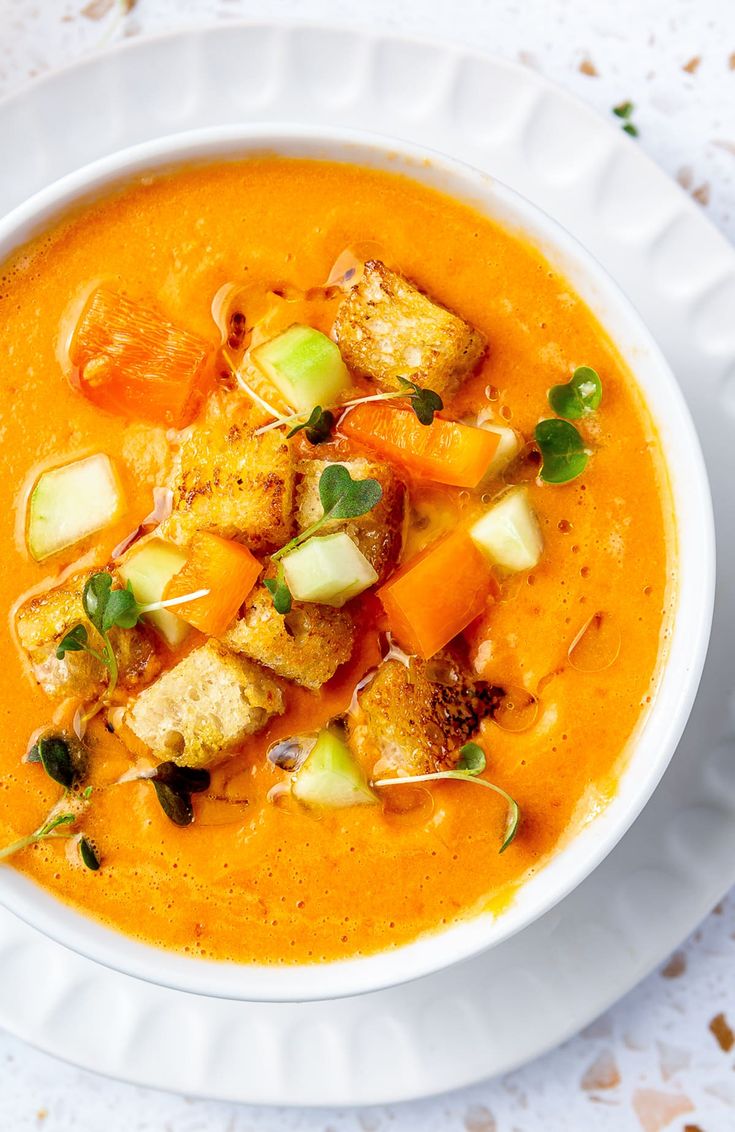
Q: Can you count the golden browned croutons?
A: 7